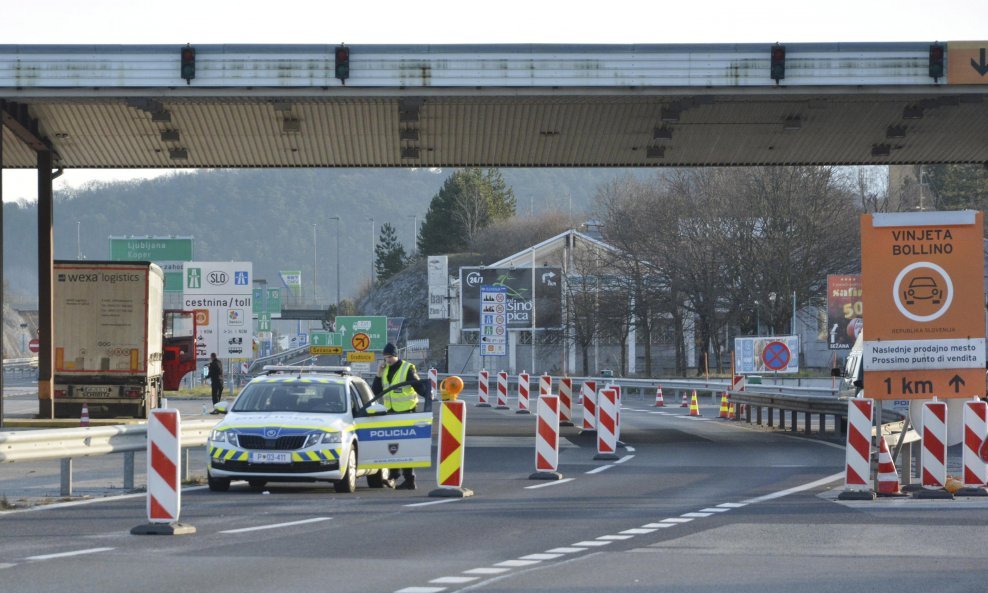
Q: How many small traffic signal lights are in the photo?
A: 4